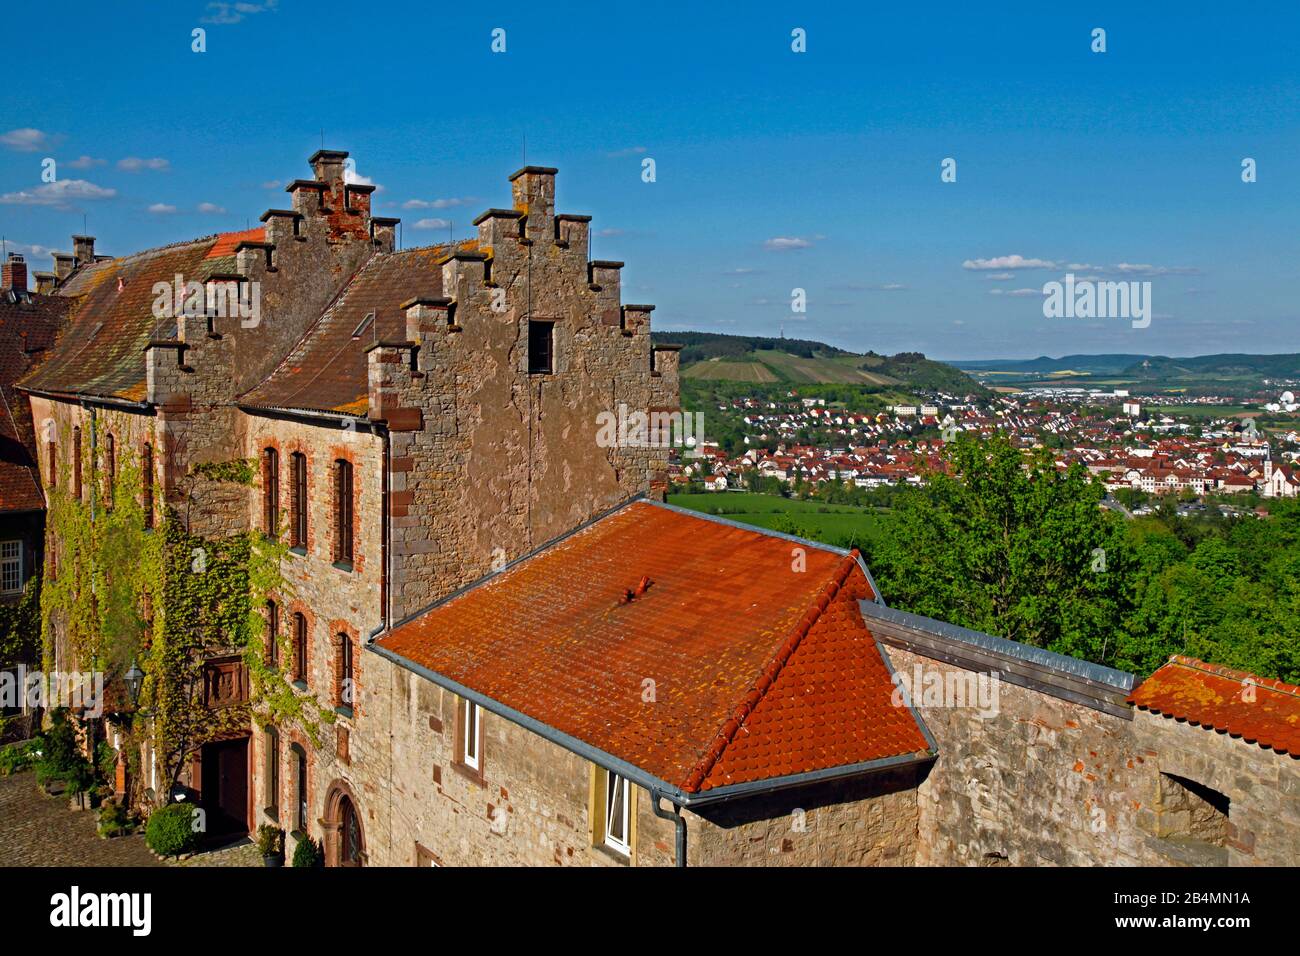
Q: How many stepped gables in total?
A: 3